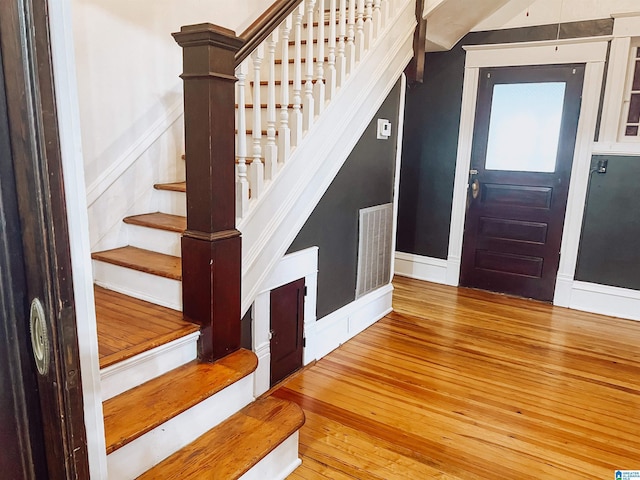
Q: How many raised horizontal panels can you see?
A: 3